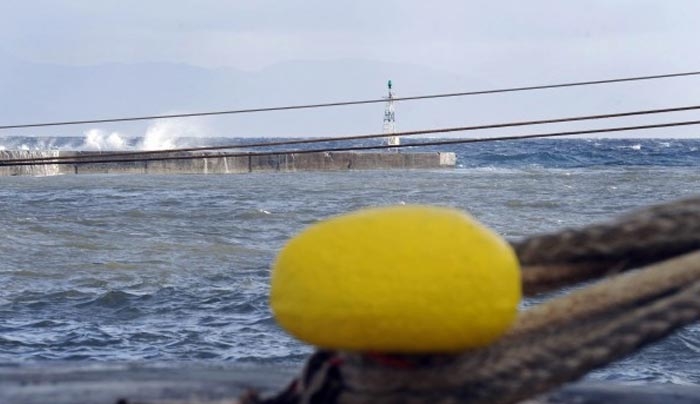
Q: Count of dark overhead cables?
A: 3